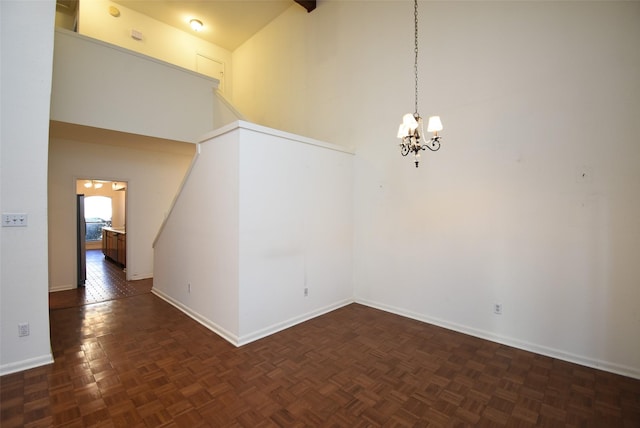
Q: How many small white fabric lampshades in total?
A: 3